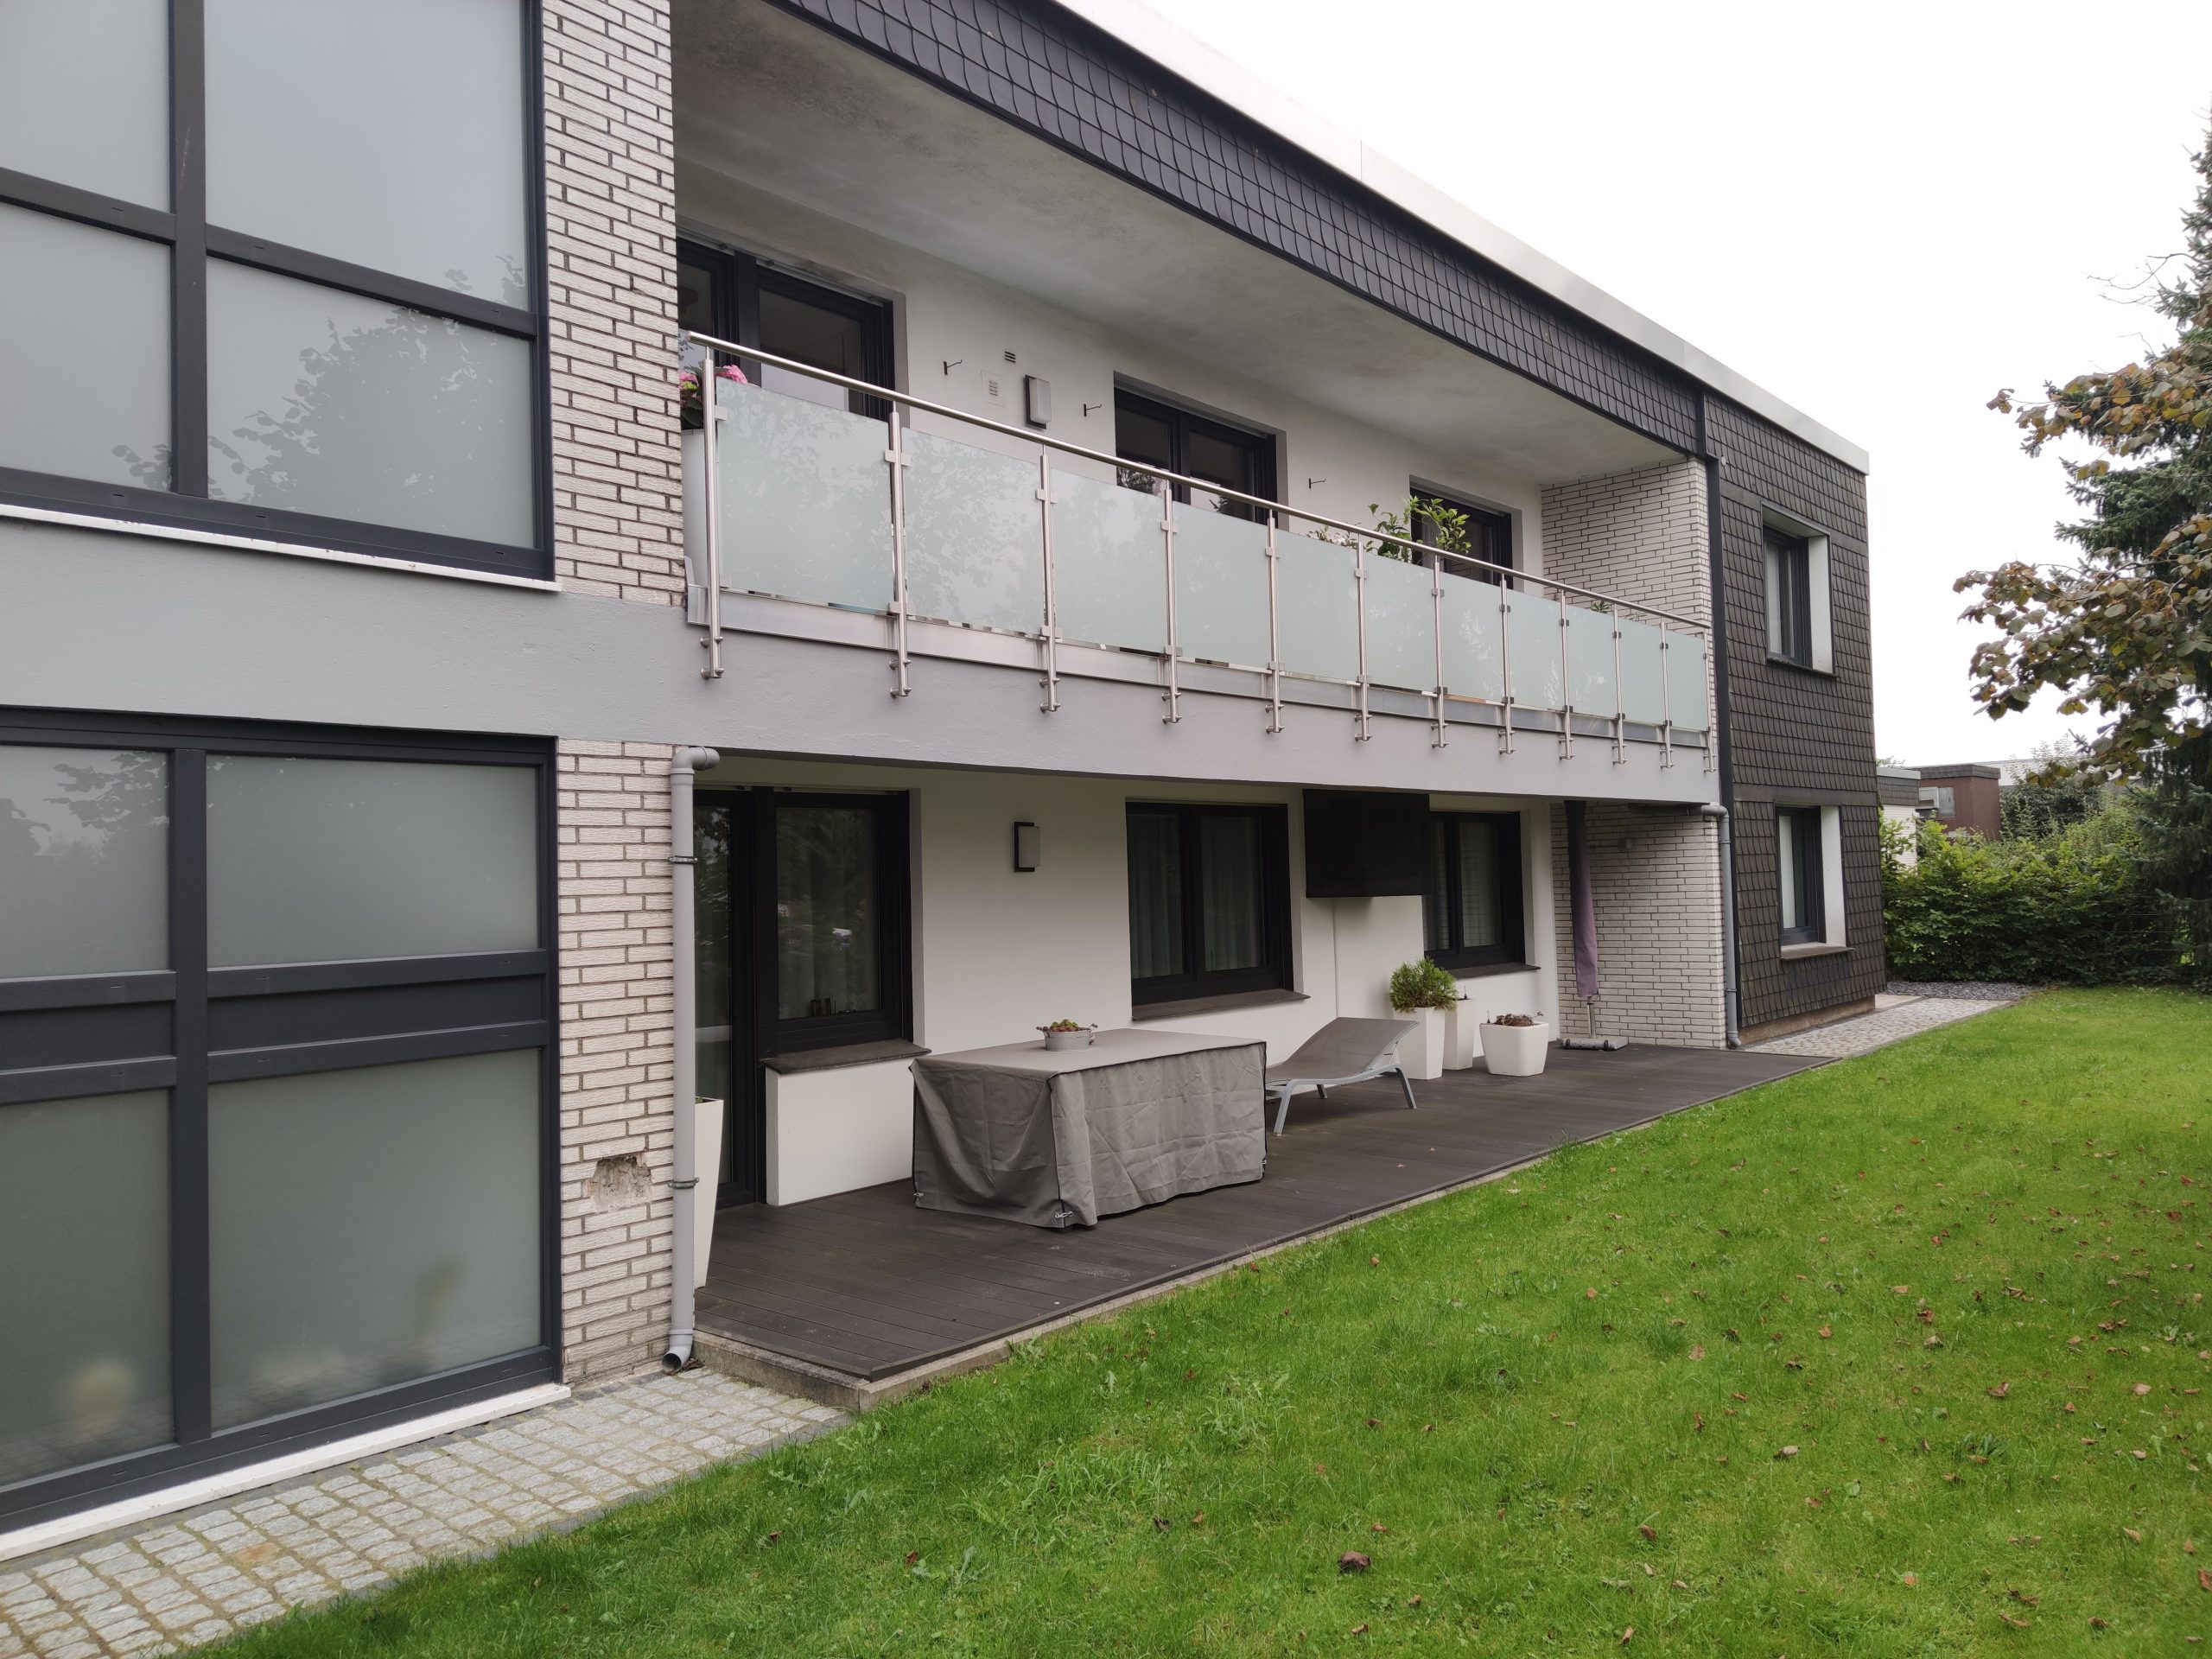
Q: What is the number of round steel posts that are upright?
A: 12